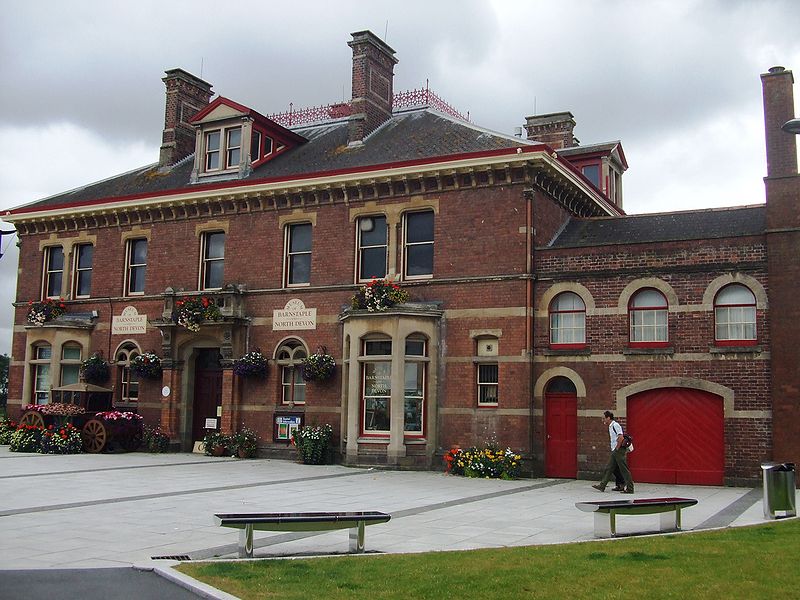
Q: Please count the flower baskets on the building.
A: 7